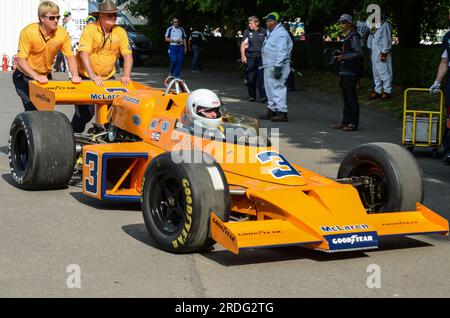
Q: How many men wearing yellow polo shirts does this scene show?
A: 2